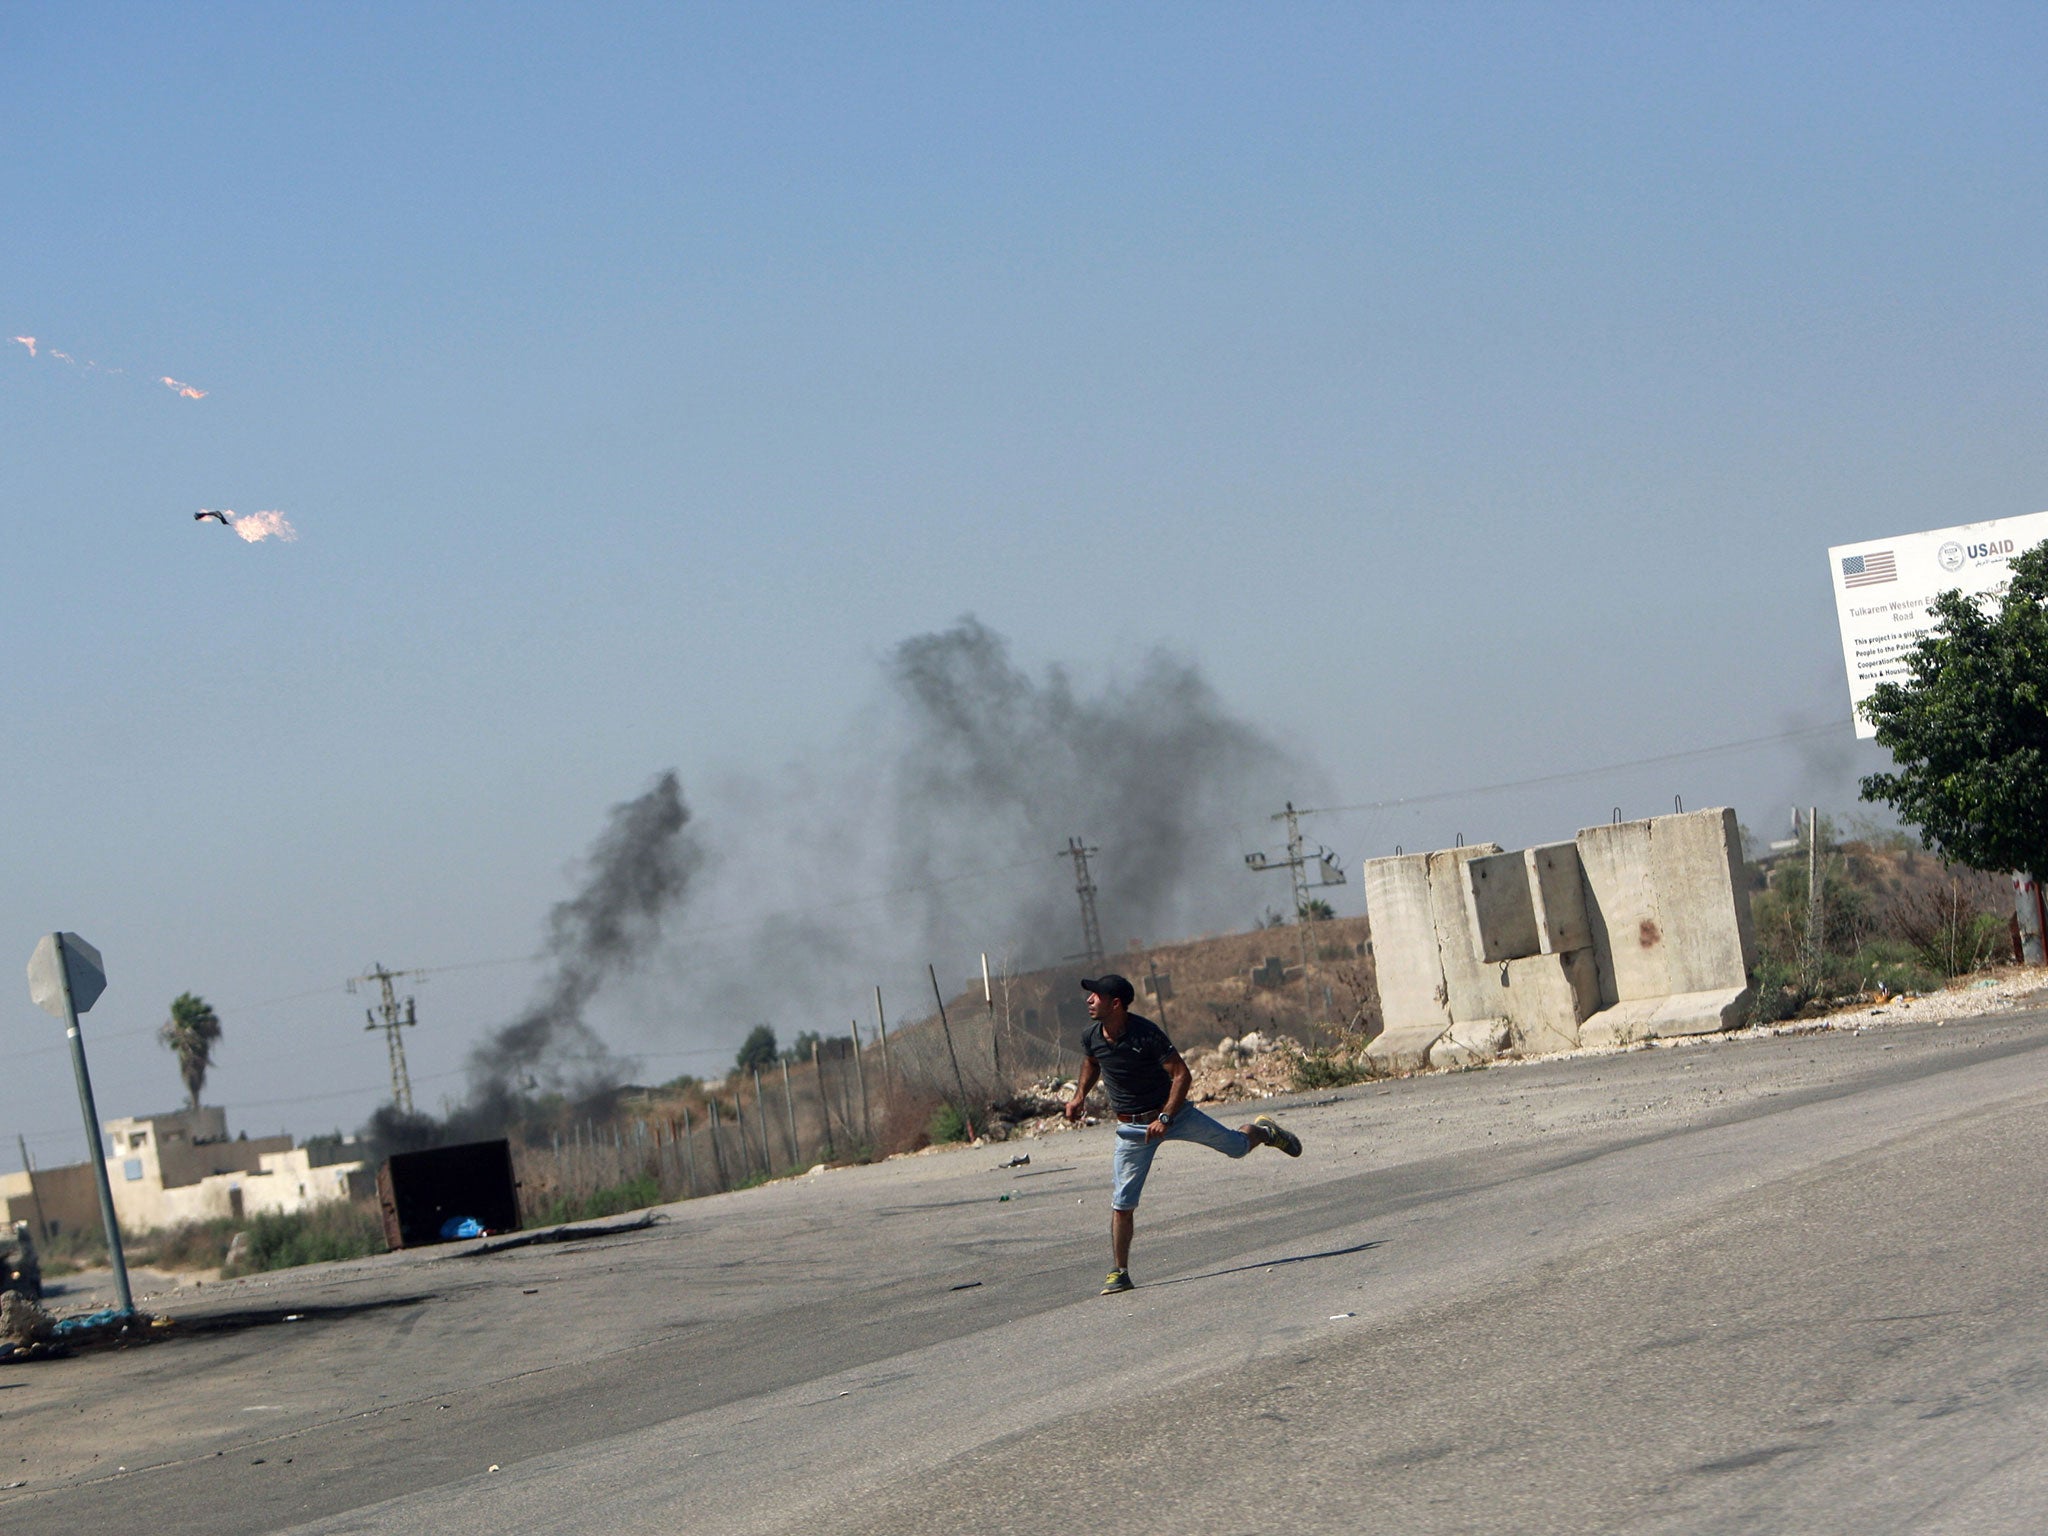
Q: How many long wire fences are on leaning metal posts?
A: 1